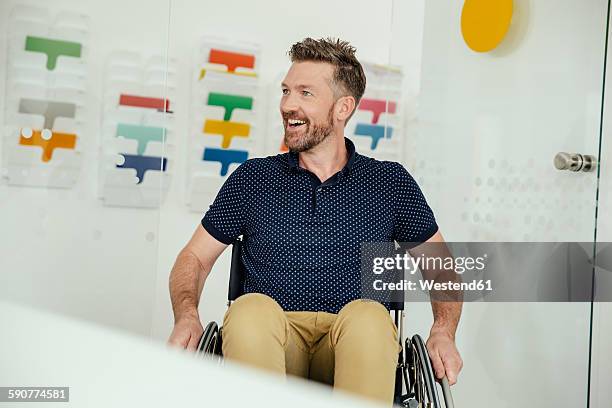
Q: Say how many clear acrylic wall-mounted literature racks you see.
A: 5